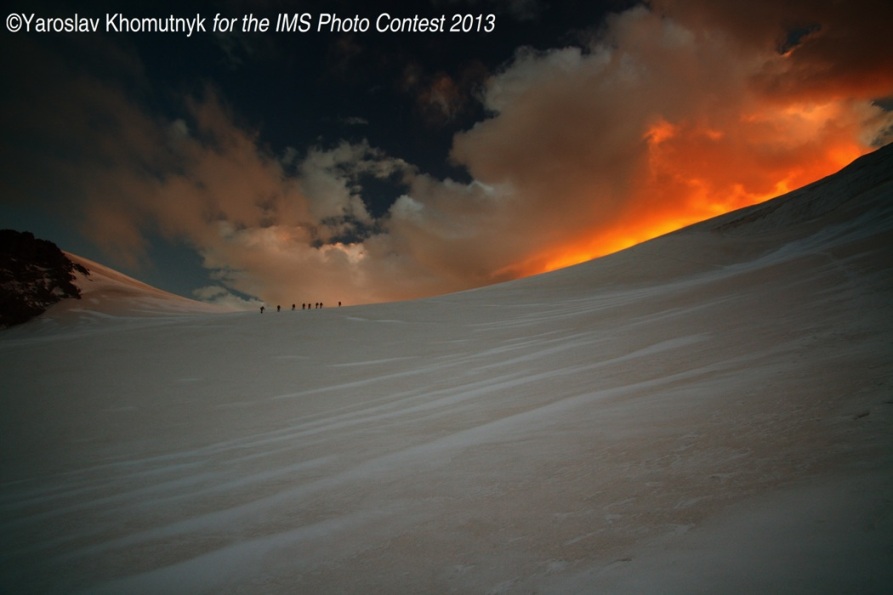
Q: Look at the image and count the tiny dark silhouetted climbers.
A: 8